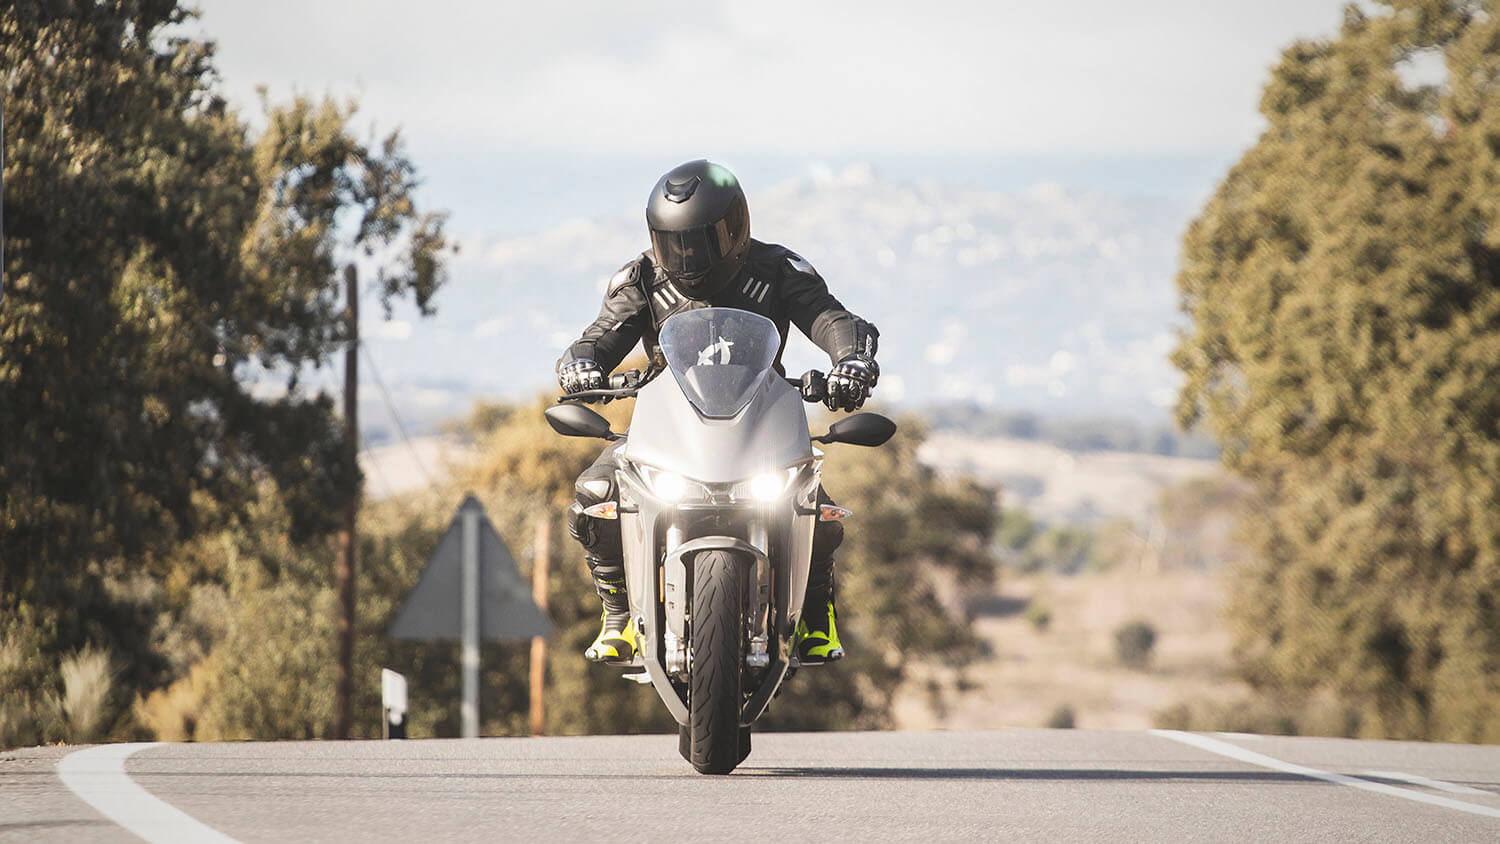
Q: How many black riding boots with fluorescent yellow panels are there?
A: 2